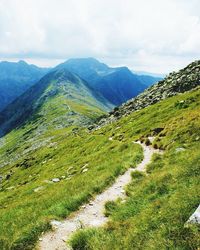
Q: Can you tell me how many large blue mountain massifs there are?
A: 2